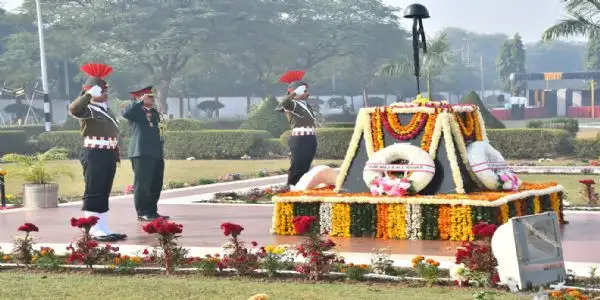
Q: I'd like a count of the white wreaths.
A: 2